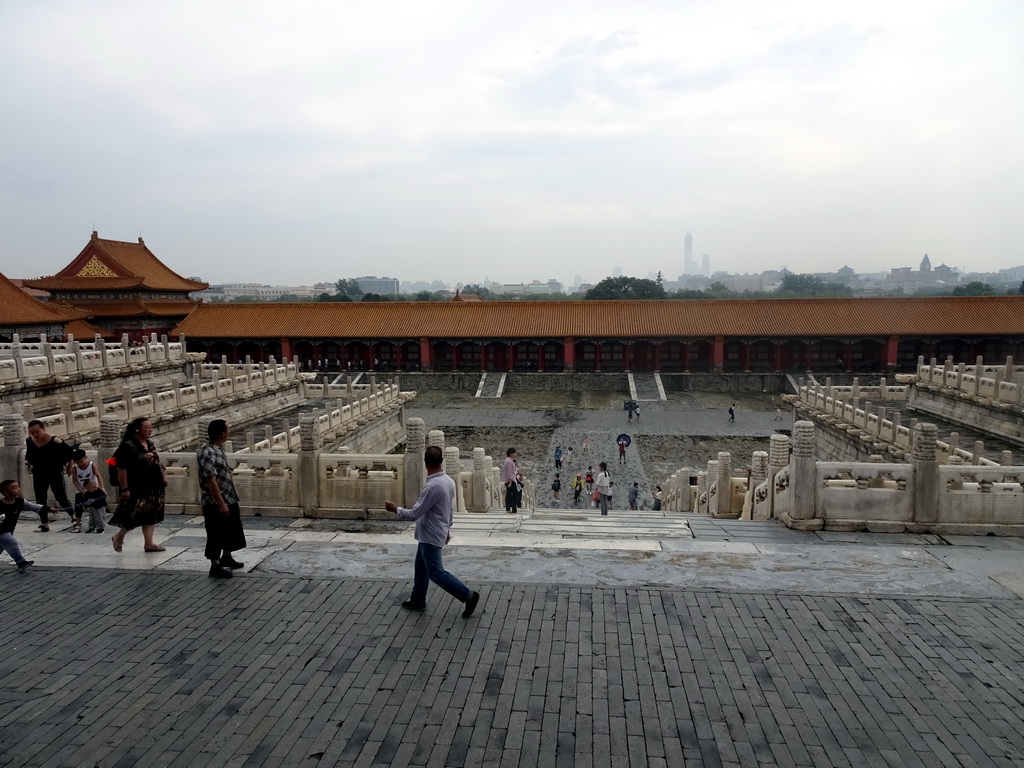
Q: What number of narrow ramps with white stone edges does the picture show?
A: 4